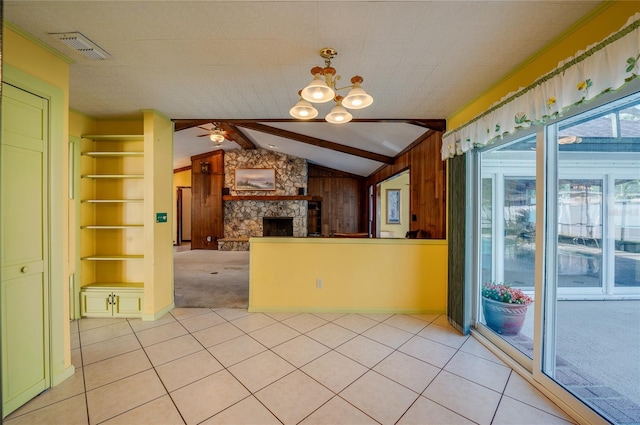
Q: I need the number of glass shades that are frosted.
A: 4